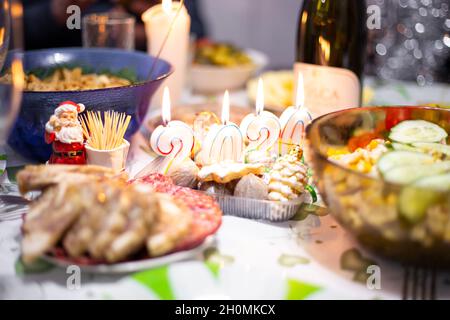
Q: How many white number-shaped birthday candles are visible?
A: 4